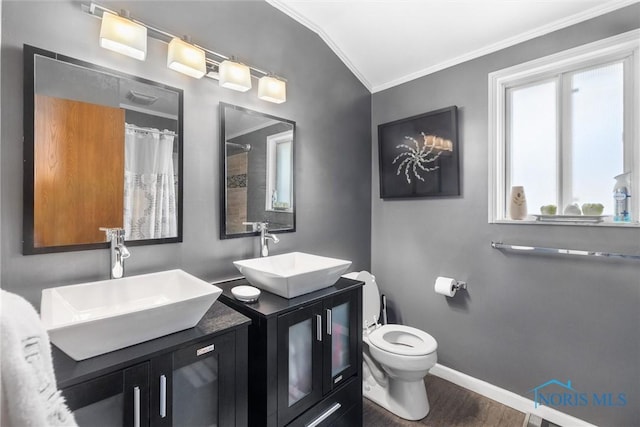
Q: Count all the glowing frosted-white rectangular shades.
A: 4